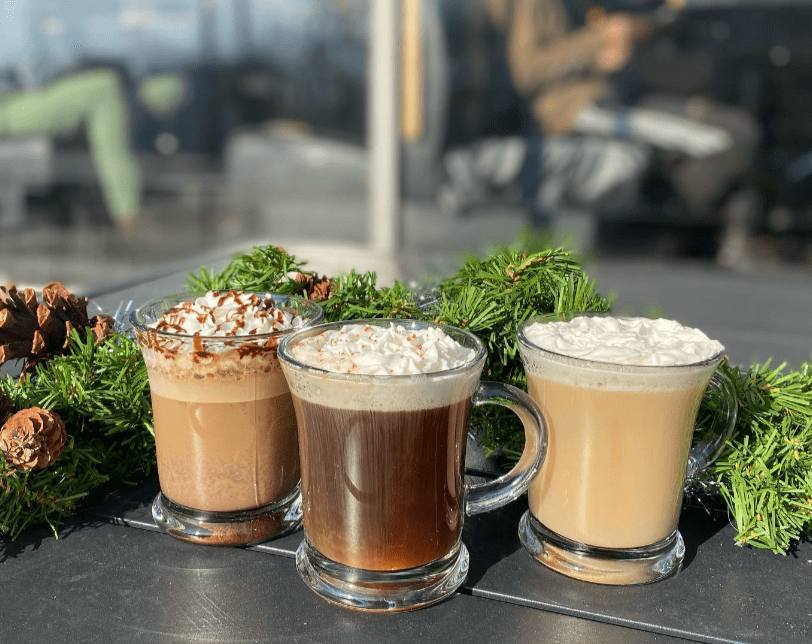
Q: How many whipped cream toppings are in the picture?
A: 3